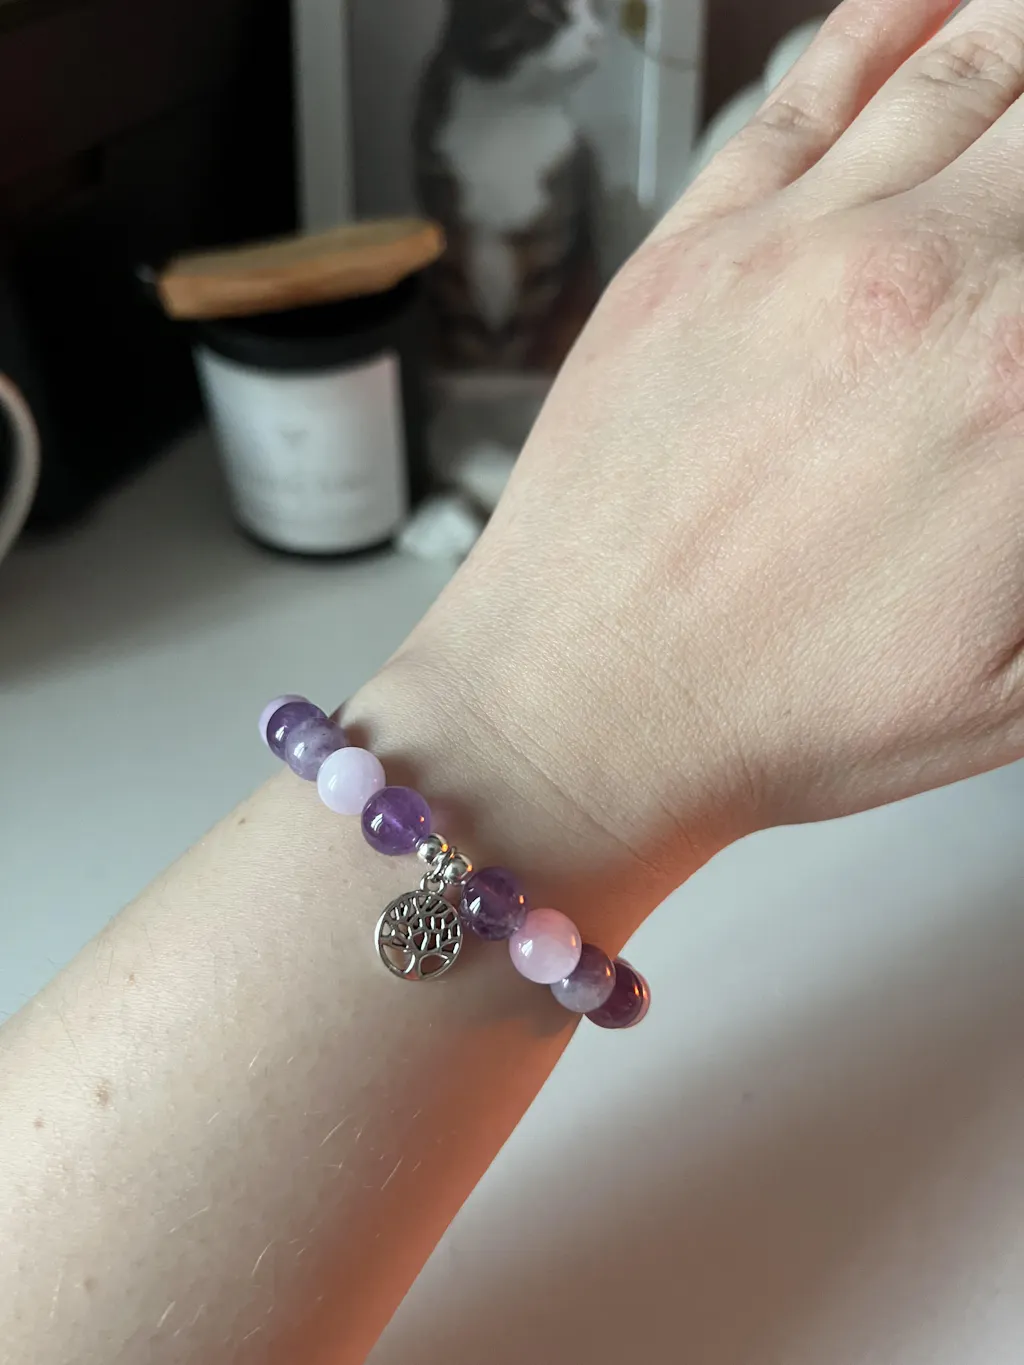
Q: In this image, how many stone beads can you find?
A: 10